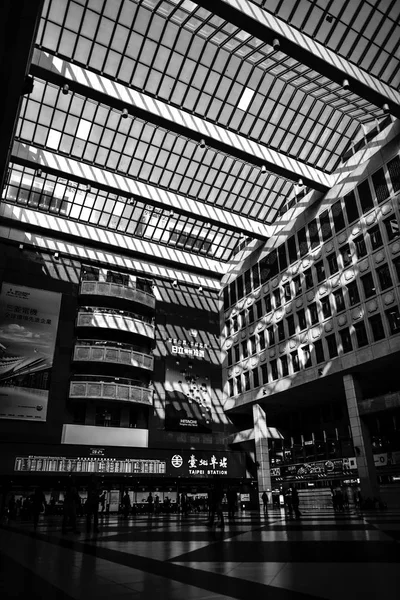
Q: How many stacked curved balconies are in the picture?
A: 4